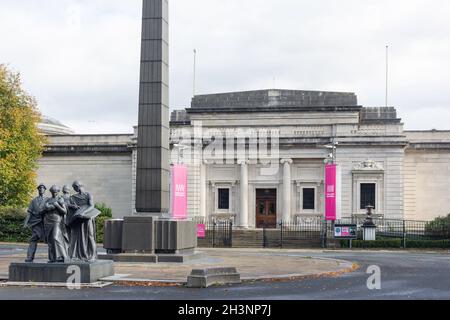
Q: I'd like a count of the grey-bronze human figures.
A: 4